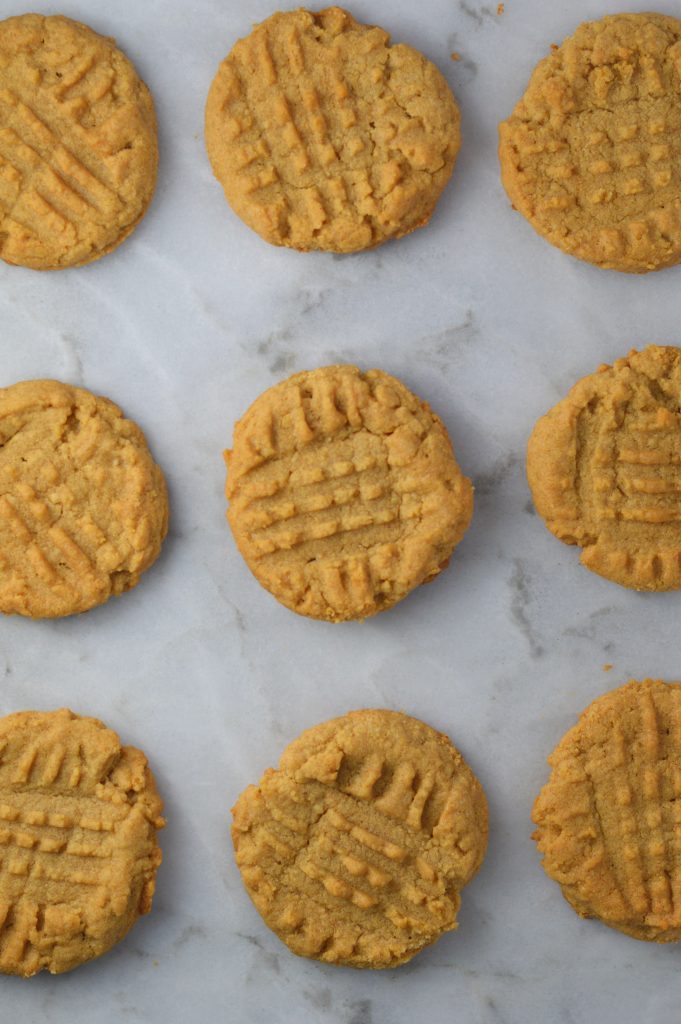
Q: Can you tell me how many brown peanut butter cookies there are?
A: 9